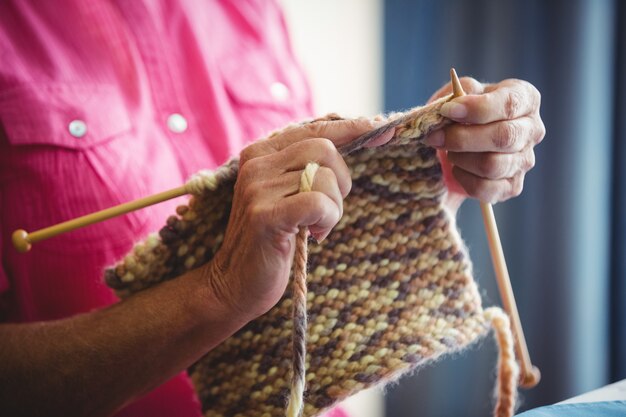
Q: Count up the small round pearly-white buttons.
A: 3